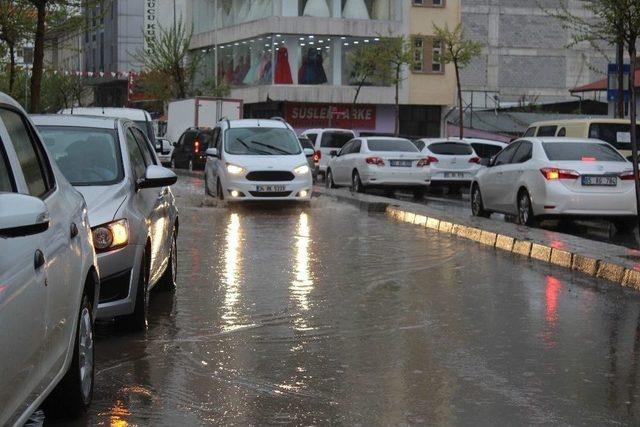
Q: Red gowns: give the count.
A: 1